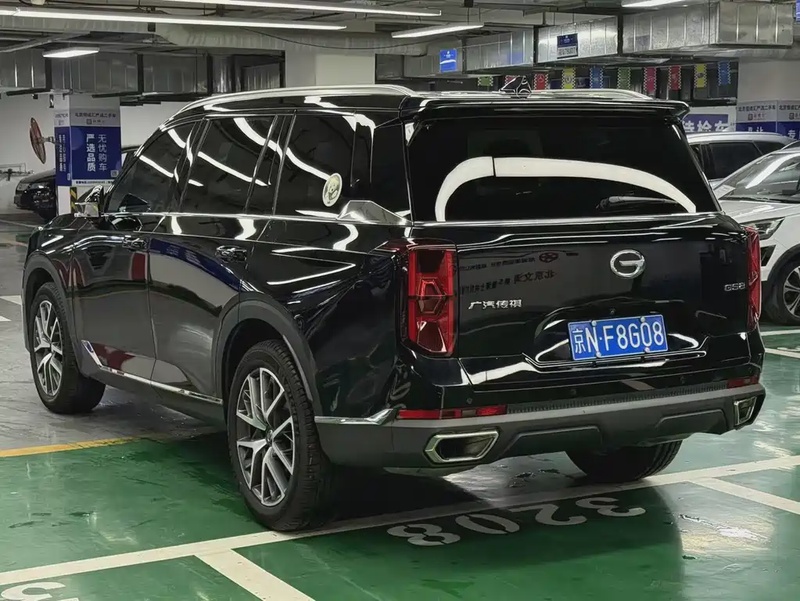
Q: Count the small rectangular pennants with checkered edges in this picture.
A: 10